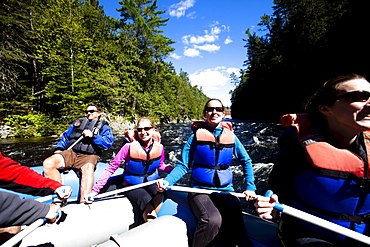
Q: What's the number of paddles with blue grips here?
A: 5